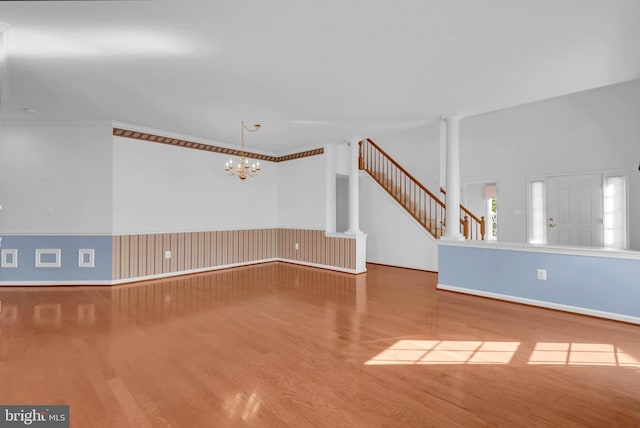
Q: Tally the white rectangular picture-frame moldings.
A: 3